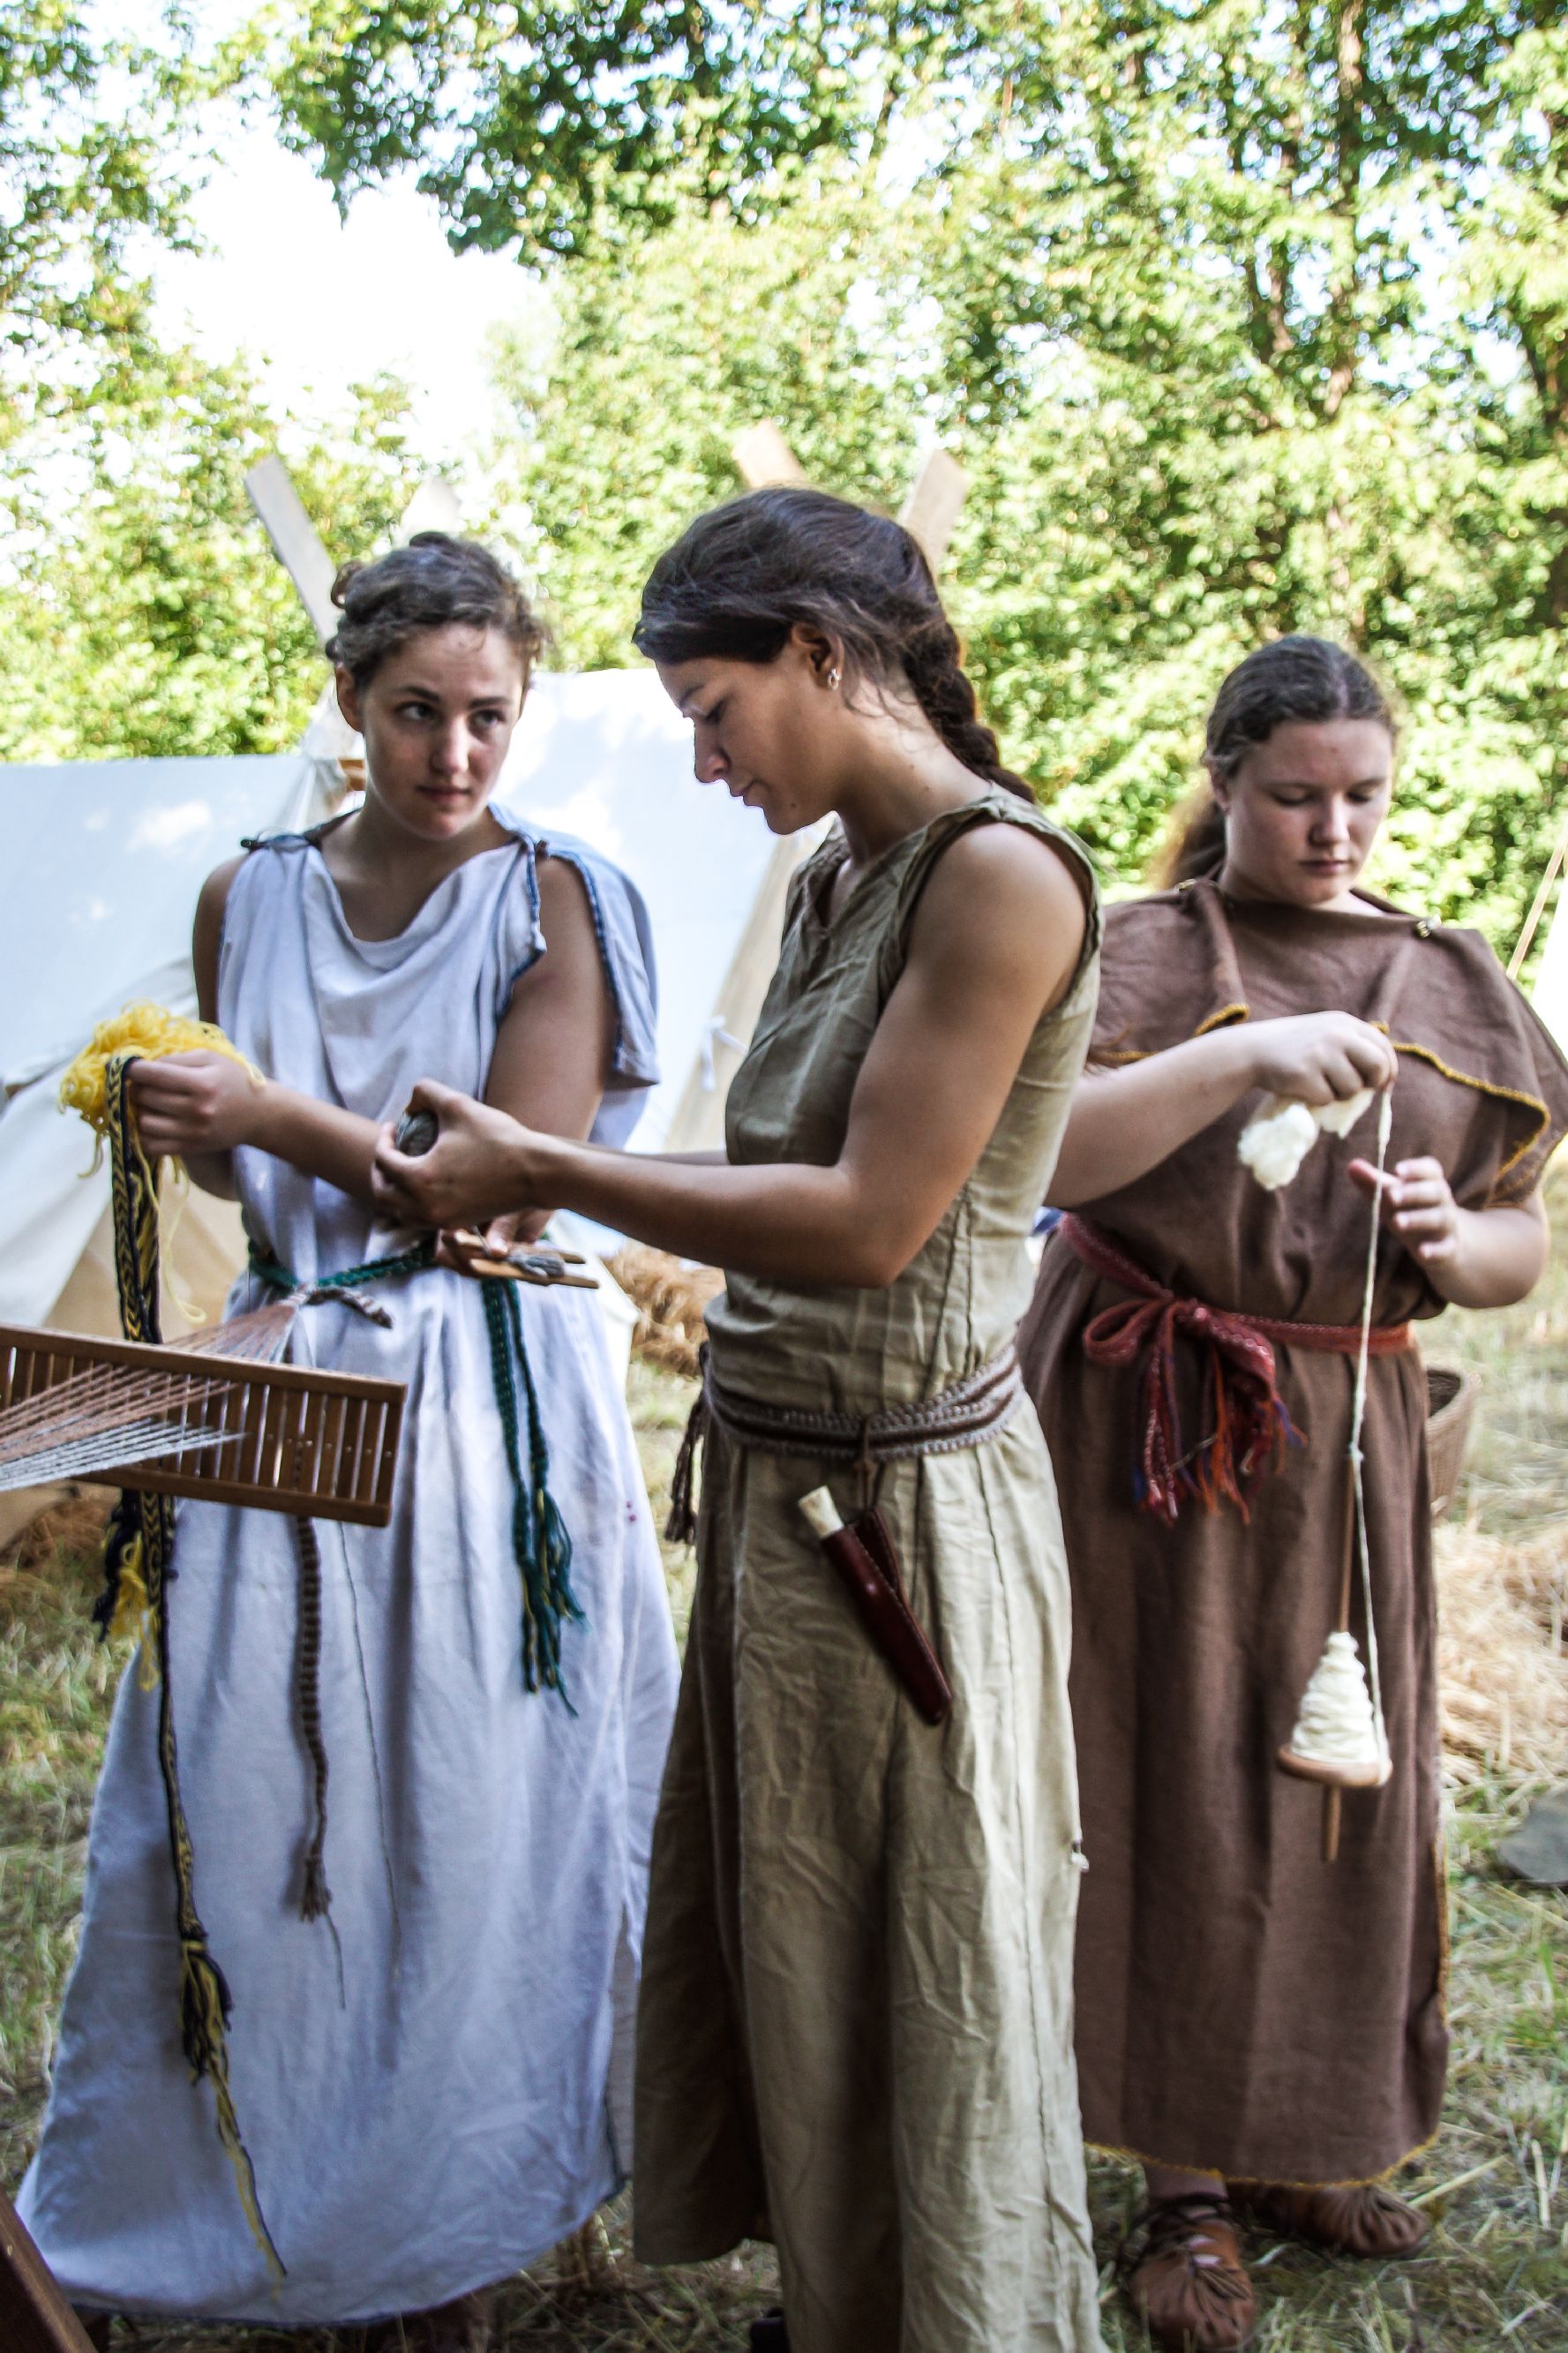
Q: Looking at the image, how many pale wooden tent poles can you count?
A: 4